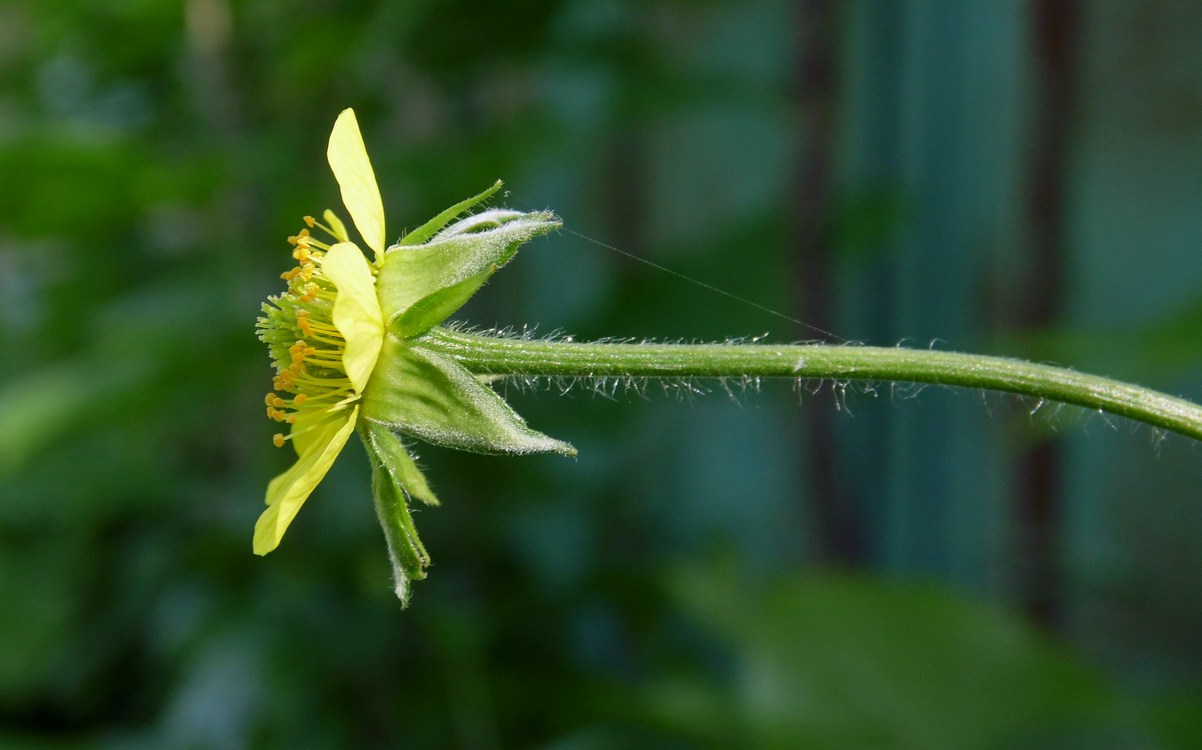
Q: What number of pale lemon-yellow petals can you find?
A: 5